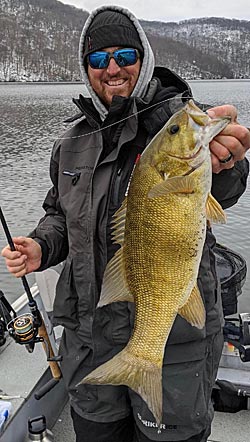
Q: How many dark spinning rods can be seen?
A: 1